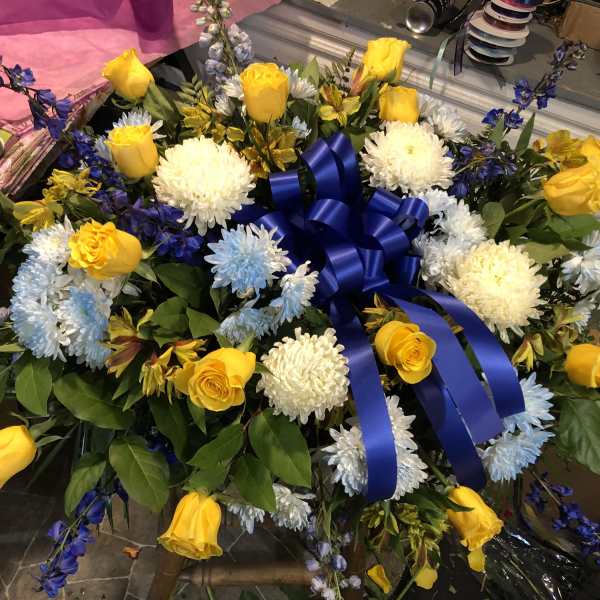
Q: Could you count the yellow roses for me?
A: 13